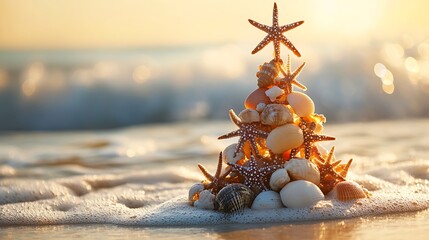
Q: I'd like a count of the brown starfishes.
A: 7